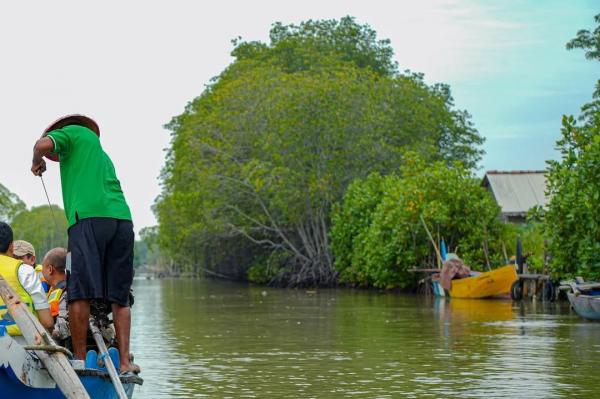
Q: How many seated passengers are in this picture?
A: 3